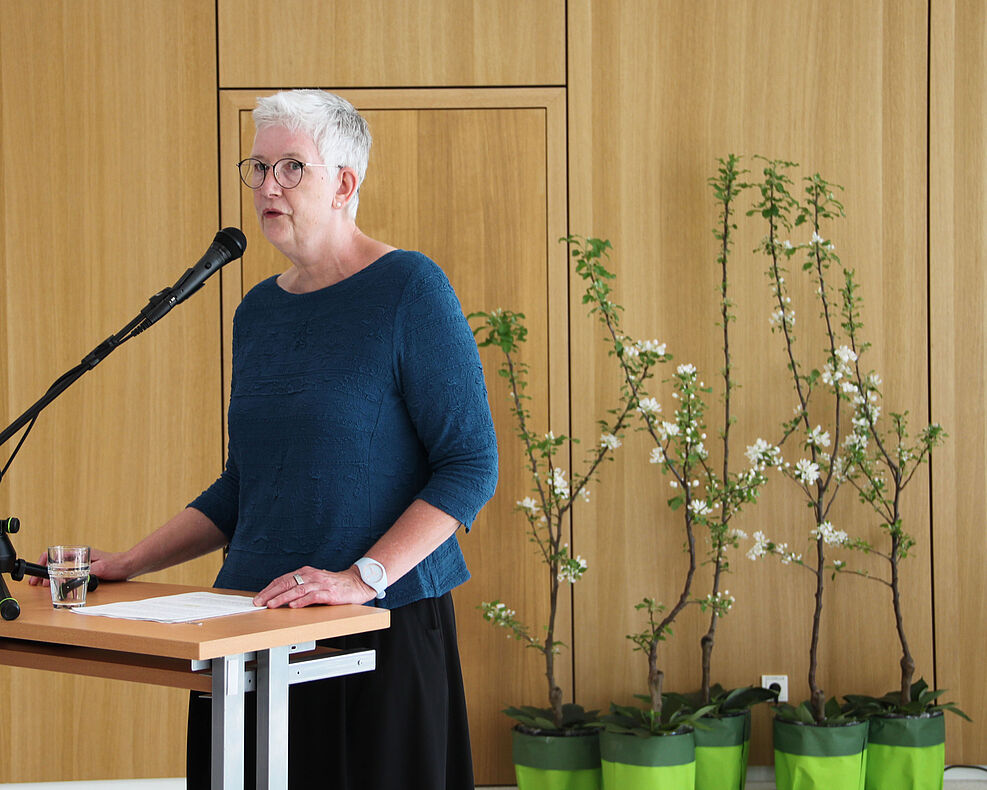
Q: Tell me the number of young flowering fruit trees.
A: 5